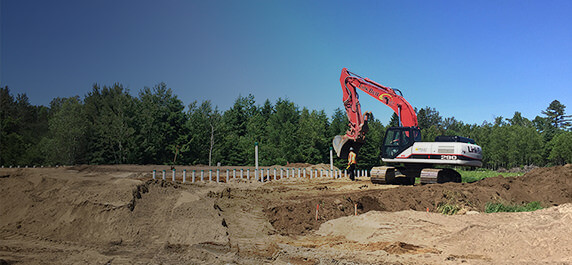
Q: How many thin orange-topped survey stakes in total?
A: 3